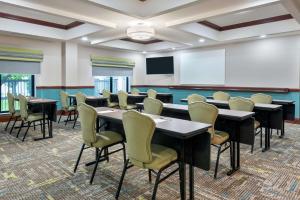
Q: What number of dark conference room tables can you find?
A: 8